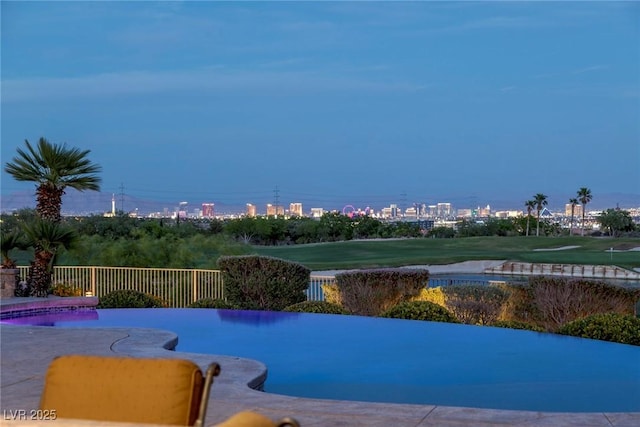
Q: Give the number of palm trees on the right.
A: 4